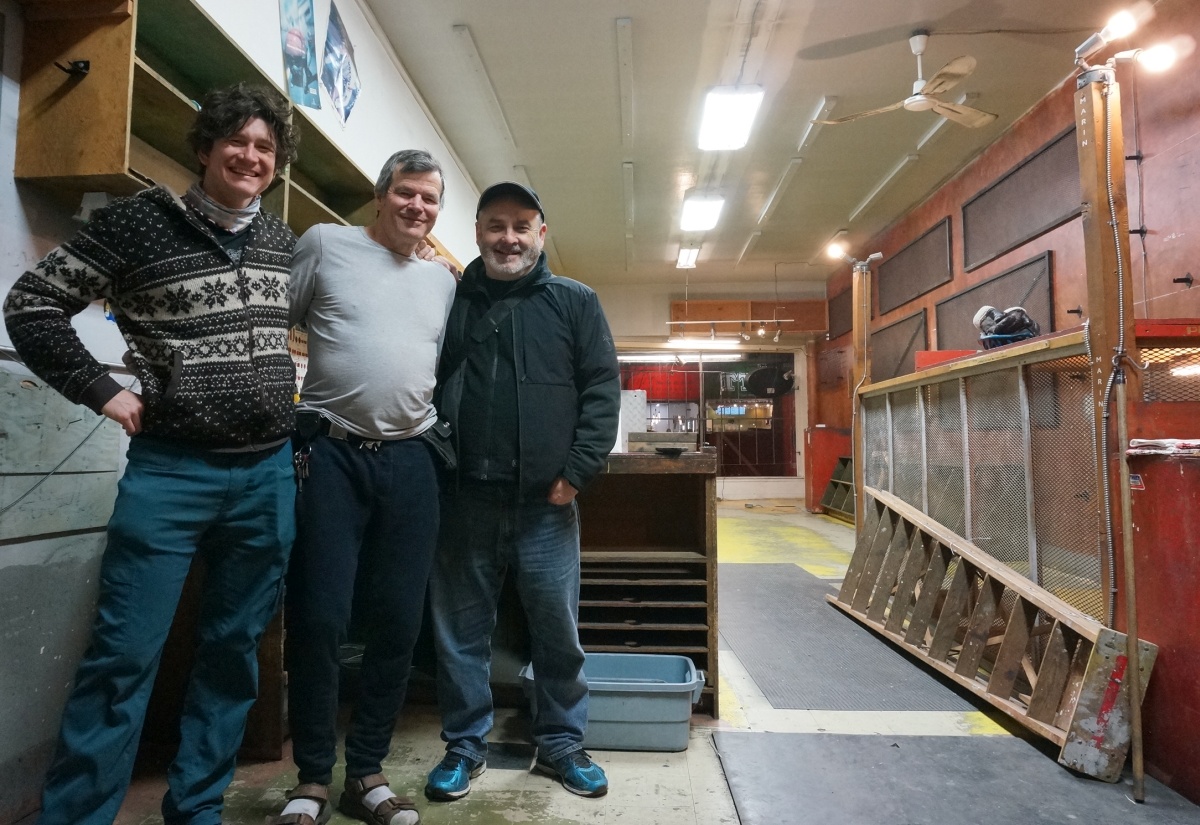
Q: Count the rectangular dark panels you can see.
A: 5